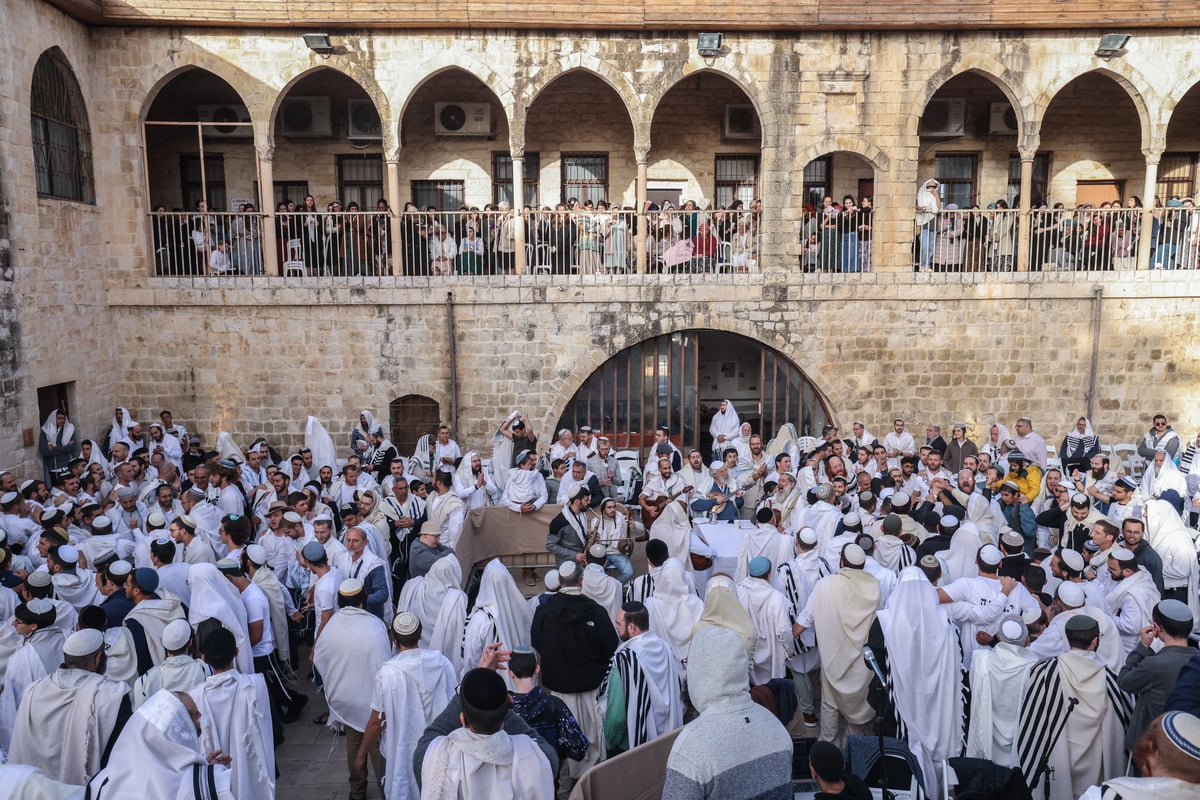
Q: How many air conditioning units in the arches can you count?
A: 7